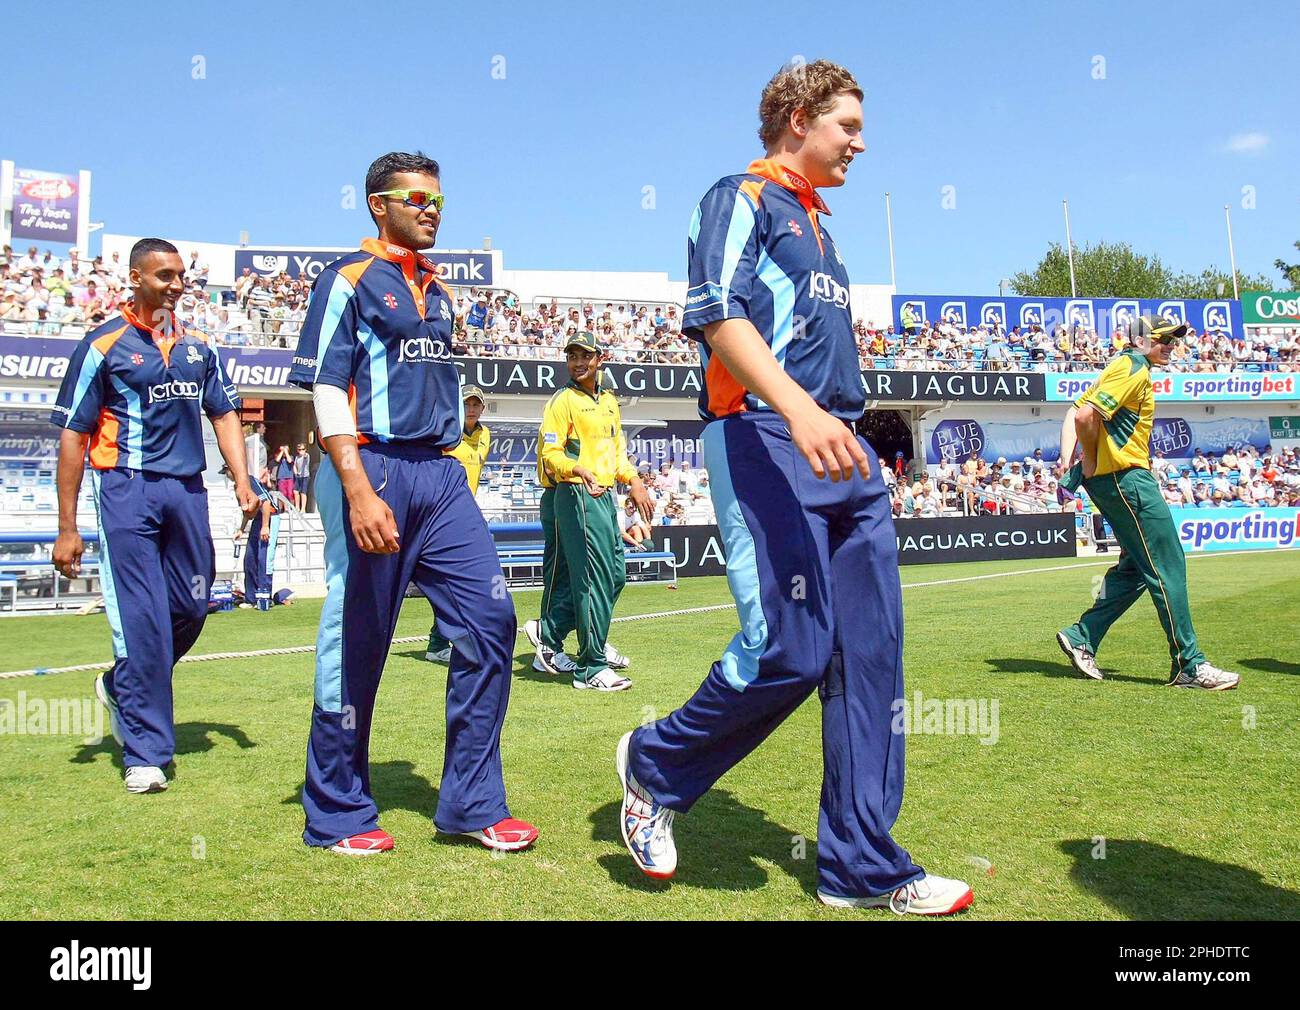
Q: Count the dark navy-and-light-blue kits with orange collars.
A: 3